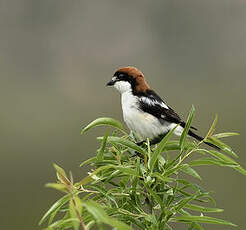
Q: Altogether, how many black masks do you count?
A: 1